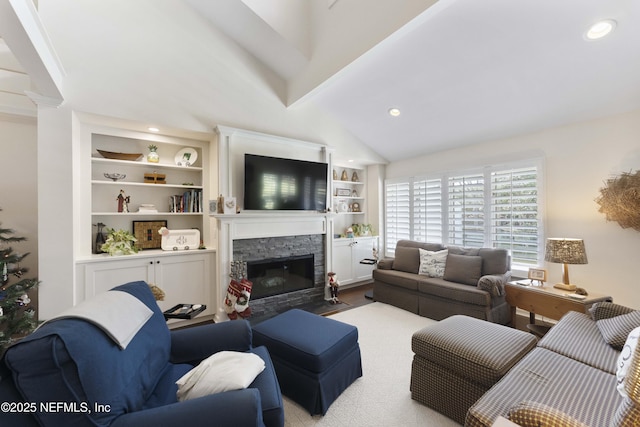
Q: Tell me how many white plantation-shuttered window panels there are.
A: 4